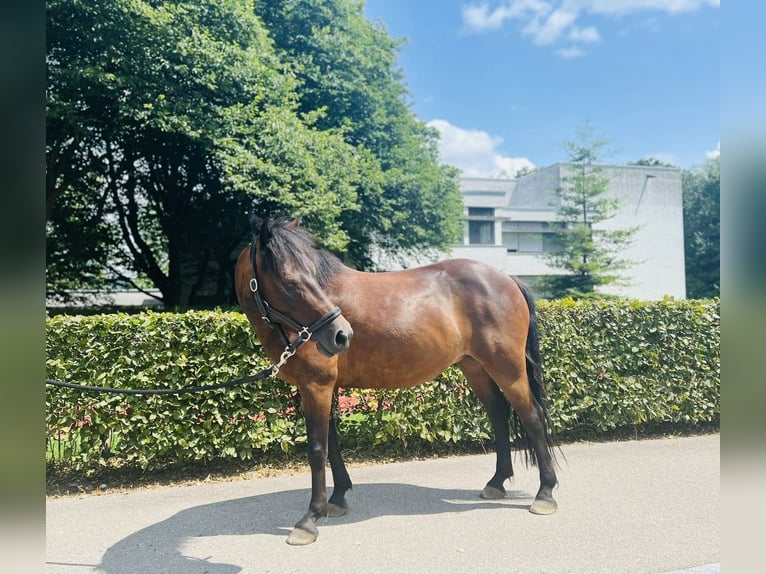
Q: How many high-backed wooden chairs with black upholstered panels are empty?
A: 0